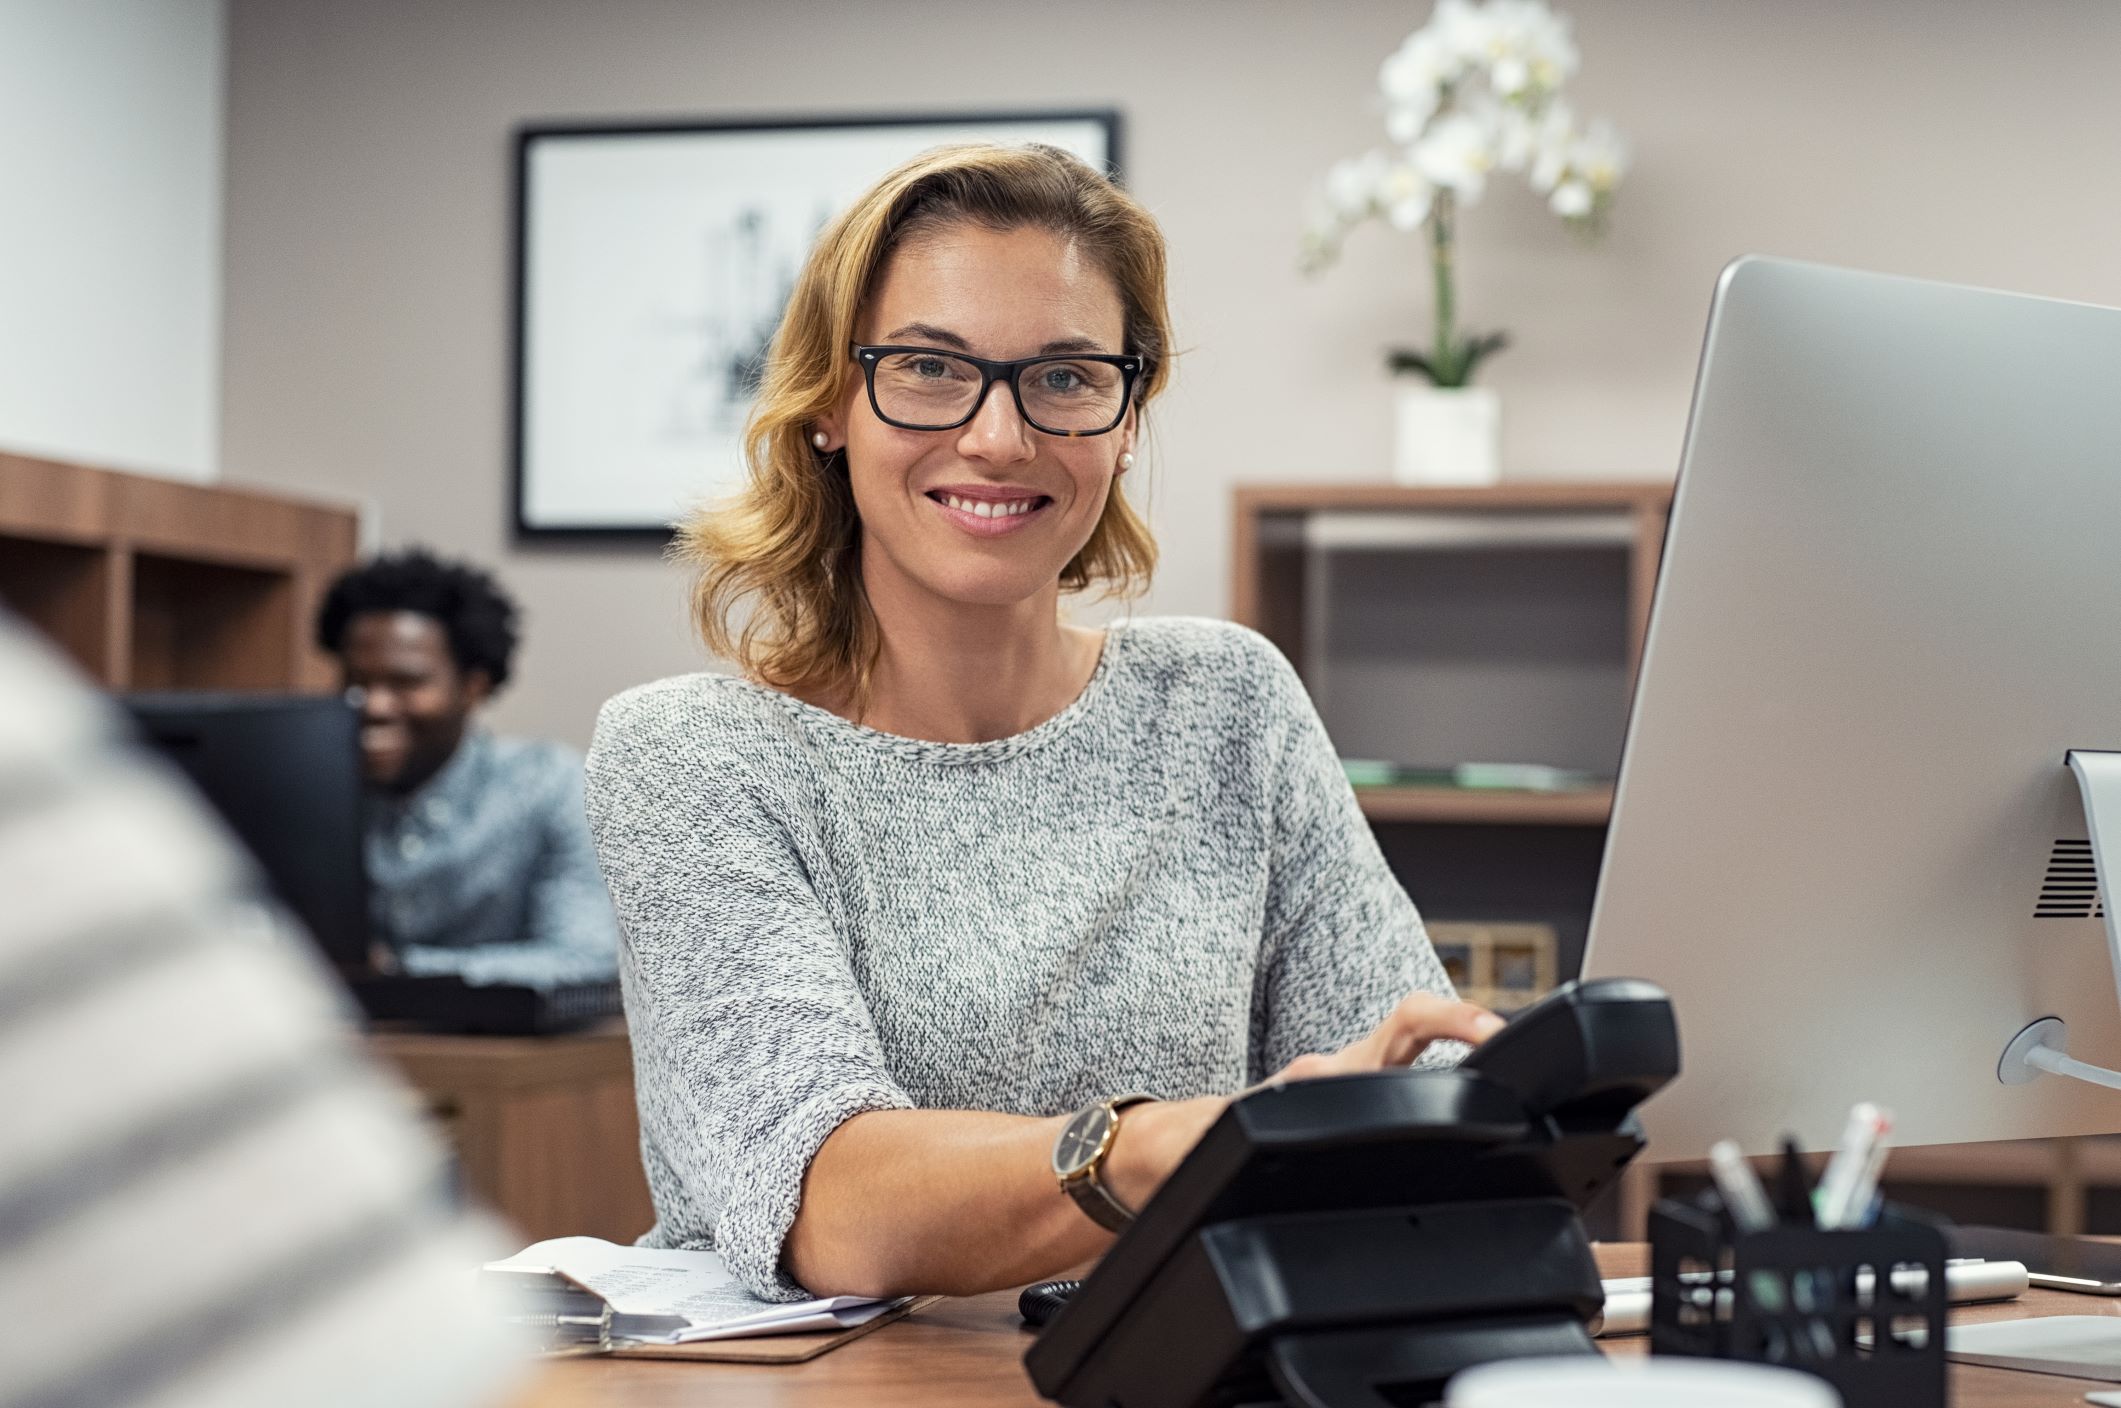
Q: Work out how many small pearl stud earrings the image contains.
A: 2